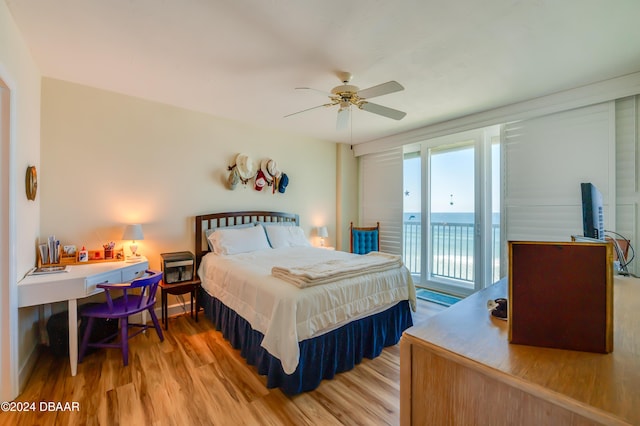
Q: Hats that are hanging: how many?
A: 5